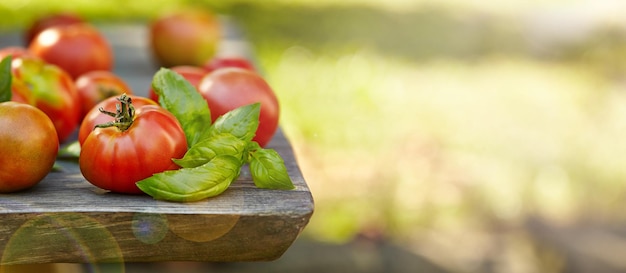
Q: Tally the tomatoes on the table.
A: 11